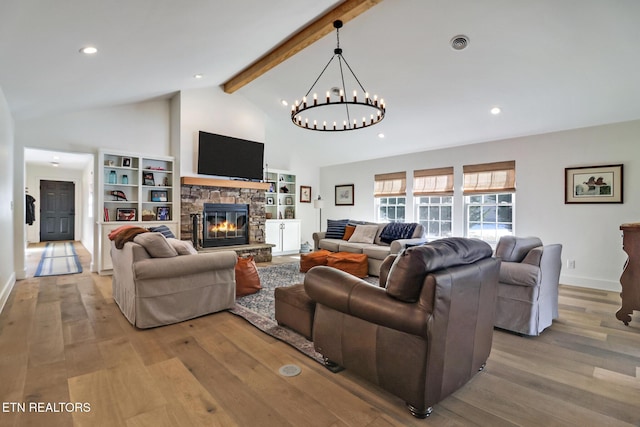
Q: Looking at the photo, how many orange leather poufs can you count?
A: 3